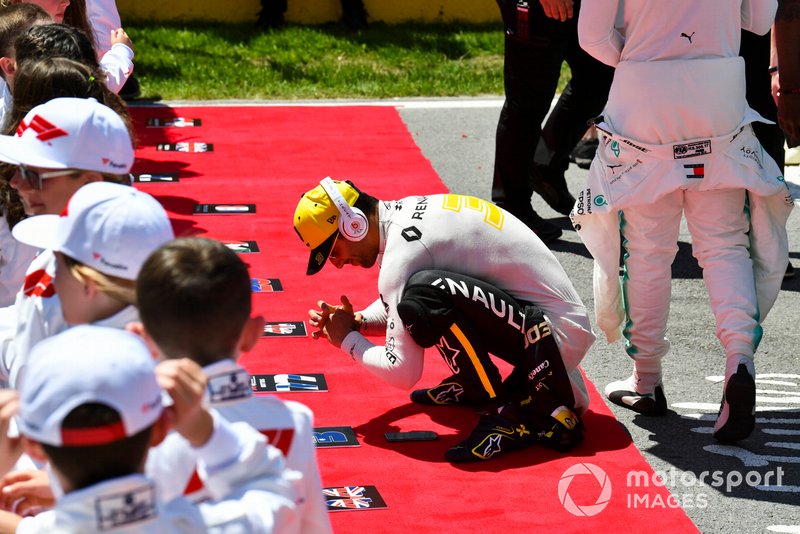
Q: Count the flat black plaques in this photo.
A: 10